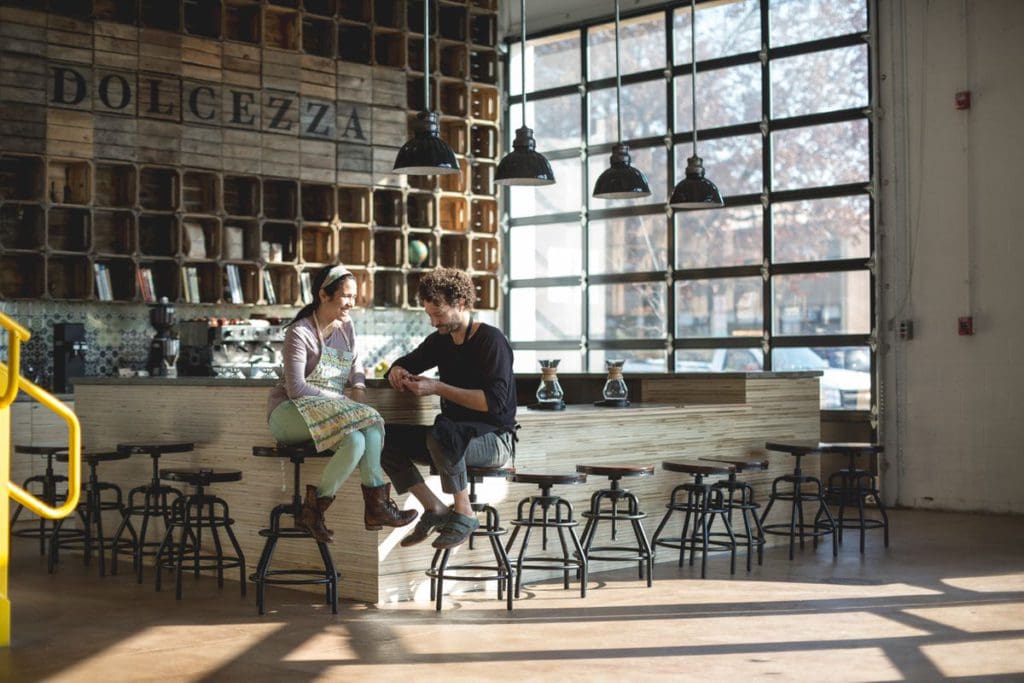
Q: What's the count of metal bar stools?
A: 12